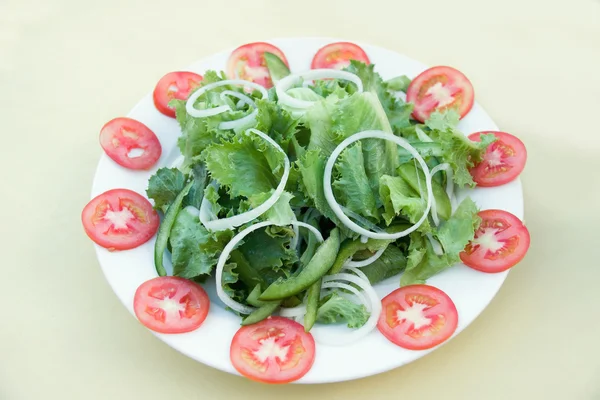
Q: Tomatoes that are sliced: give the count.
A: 11